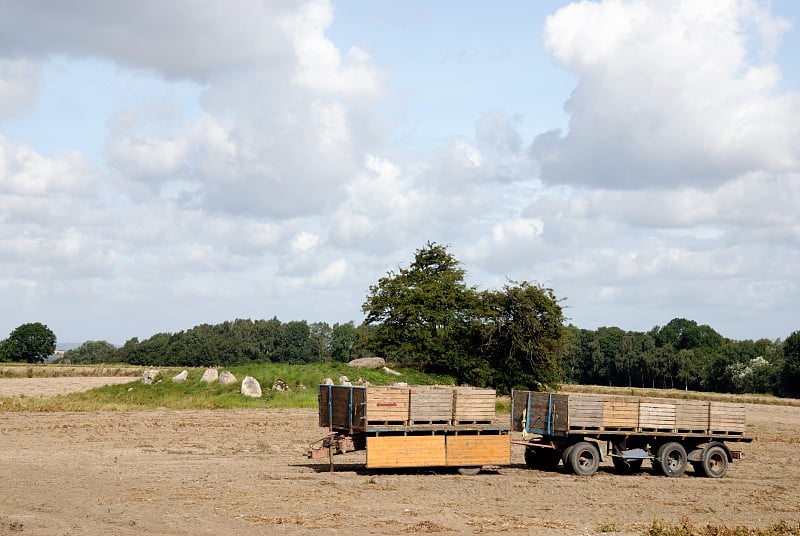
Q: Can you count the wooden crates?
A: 8